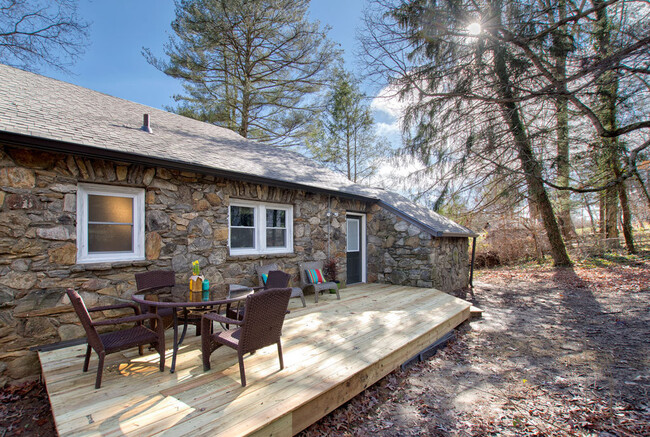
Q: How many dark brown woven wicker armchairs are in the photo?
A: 4